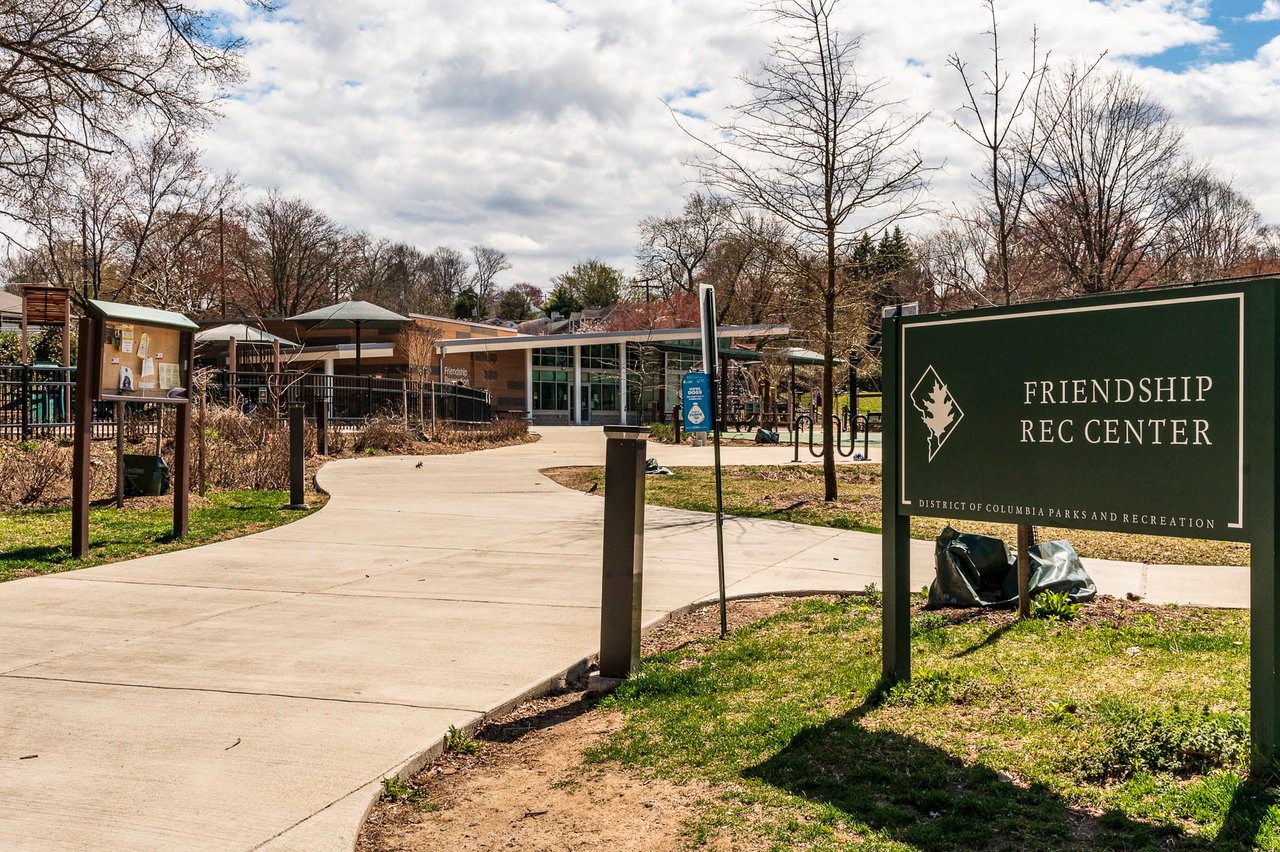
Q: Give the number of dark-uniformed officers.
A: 0